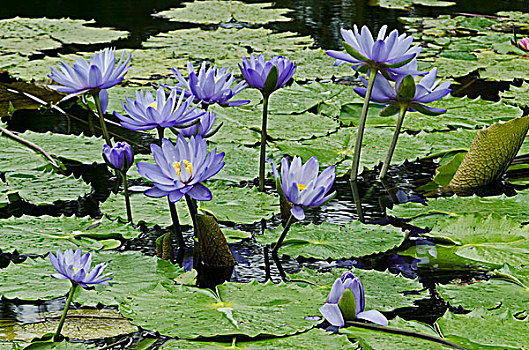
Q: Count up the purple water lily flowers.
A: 12